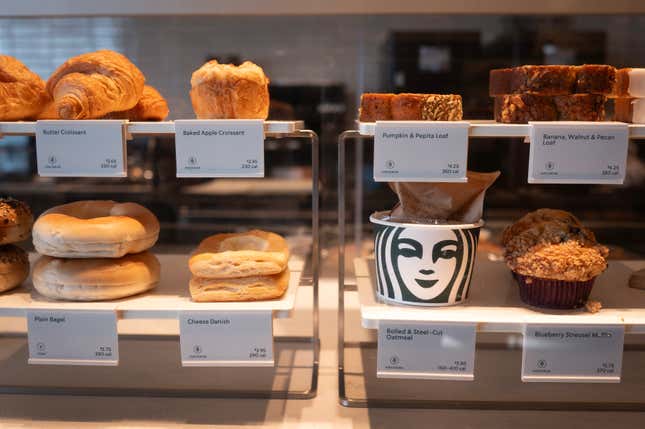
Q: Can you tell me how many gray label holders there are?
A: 8